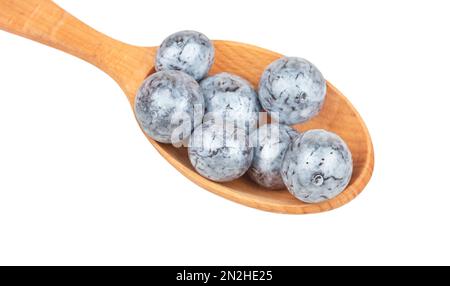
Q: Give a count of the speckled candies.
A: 7